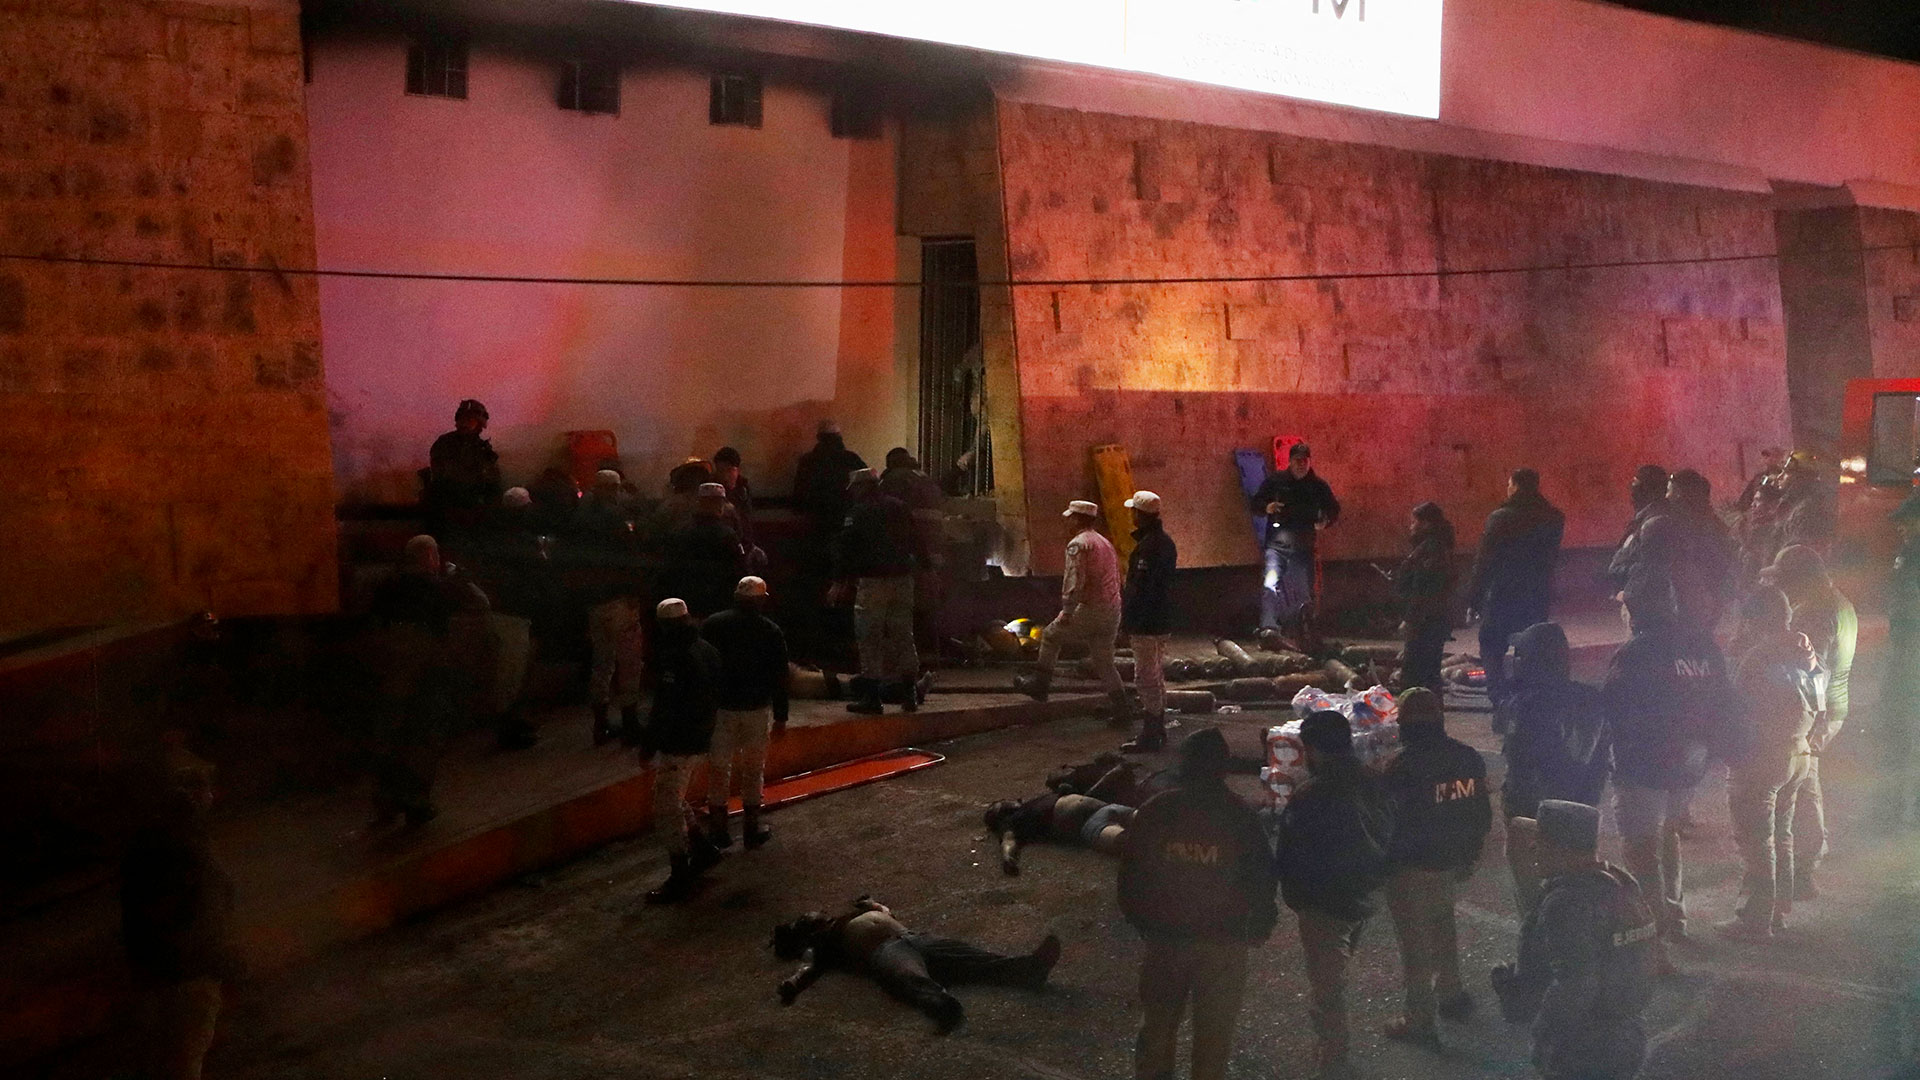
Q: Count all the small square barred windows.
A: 4